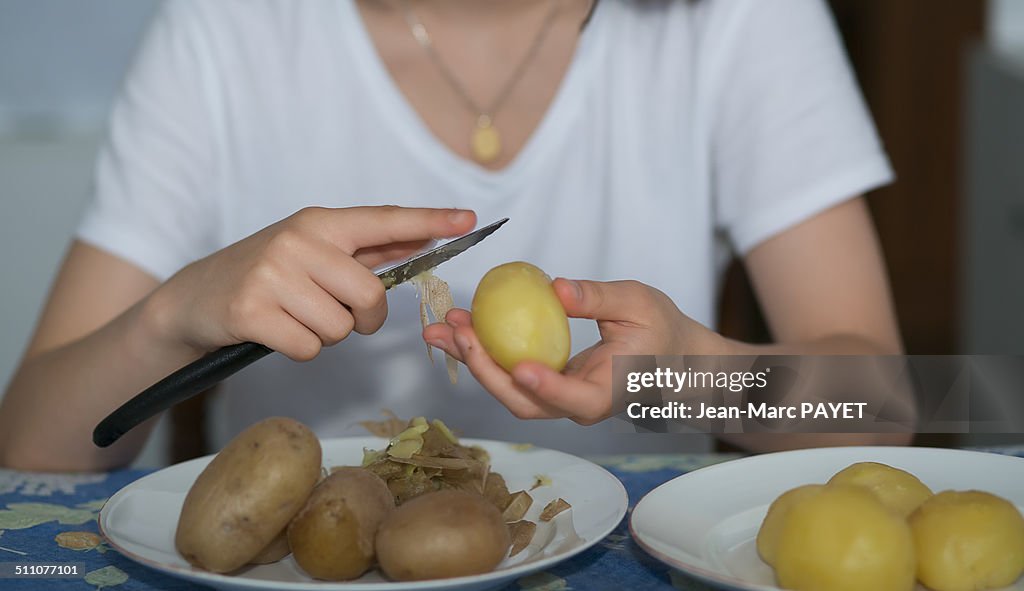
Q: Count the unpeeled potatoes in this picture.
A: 4